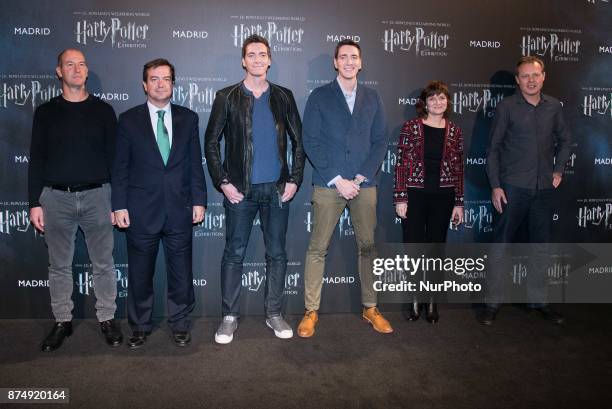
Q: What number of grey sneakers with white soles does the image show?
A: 2